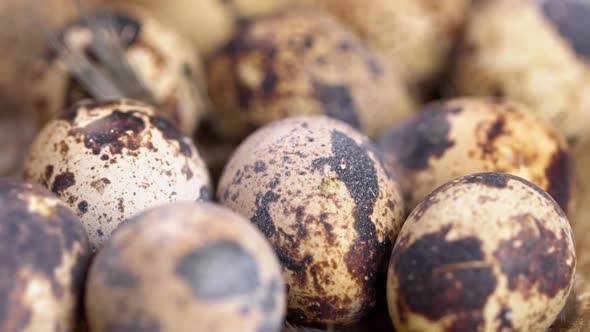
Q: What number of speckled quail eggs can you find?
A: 11